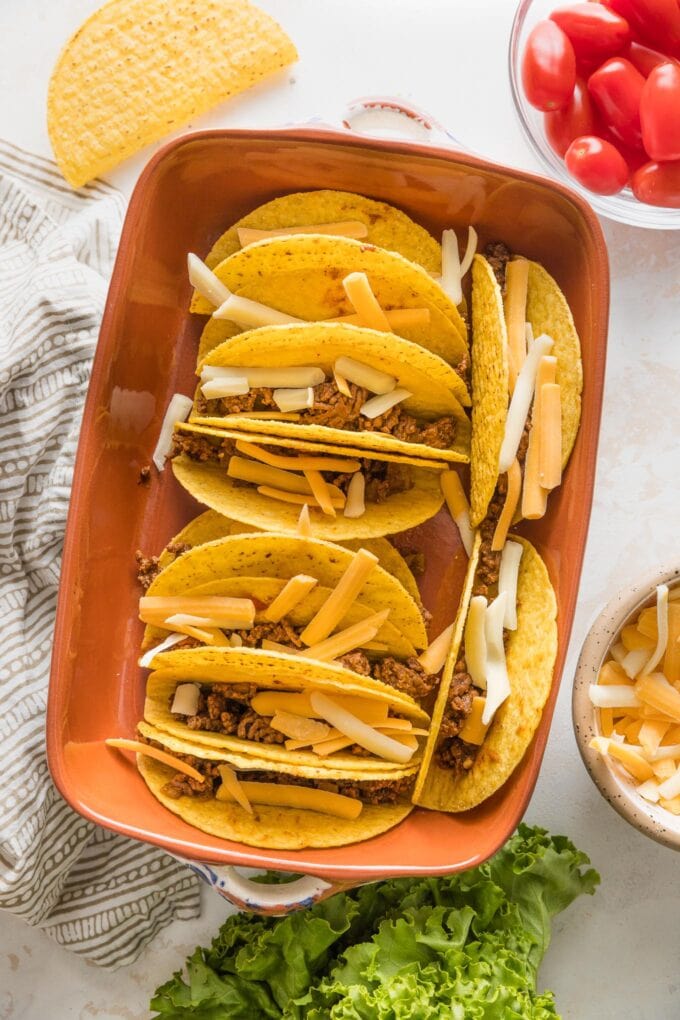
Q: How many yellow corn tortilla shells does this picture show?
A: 11